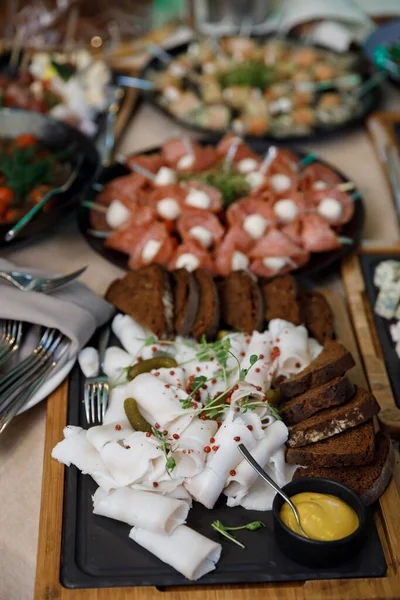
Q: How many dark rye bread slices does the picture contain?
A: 11